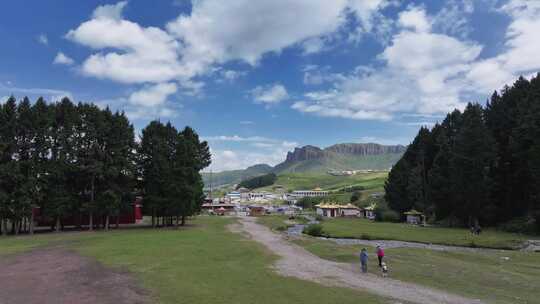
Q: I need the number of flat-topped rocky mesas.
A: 1